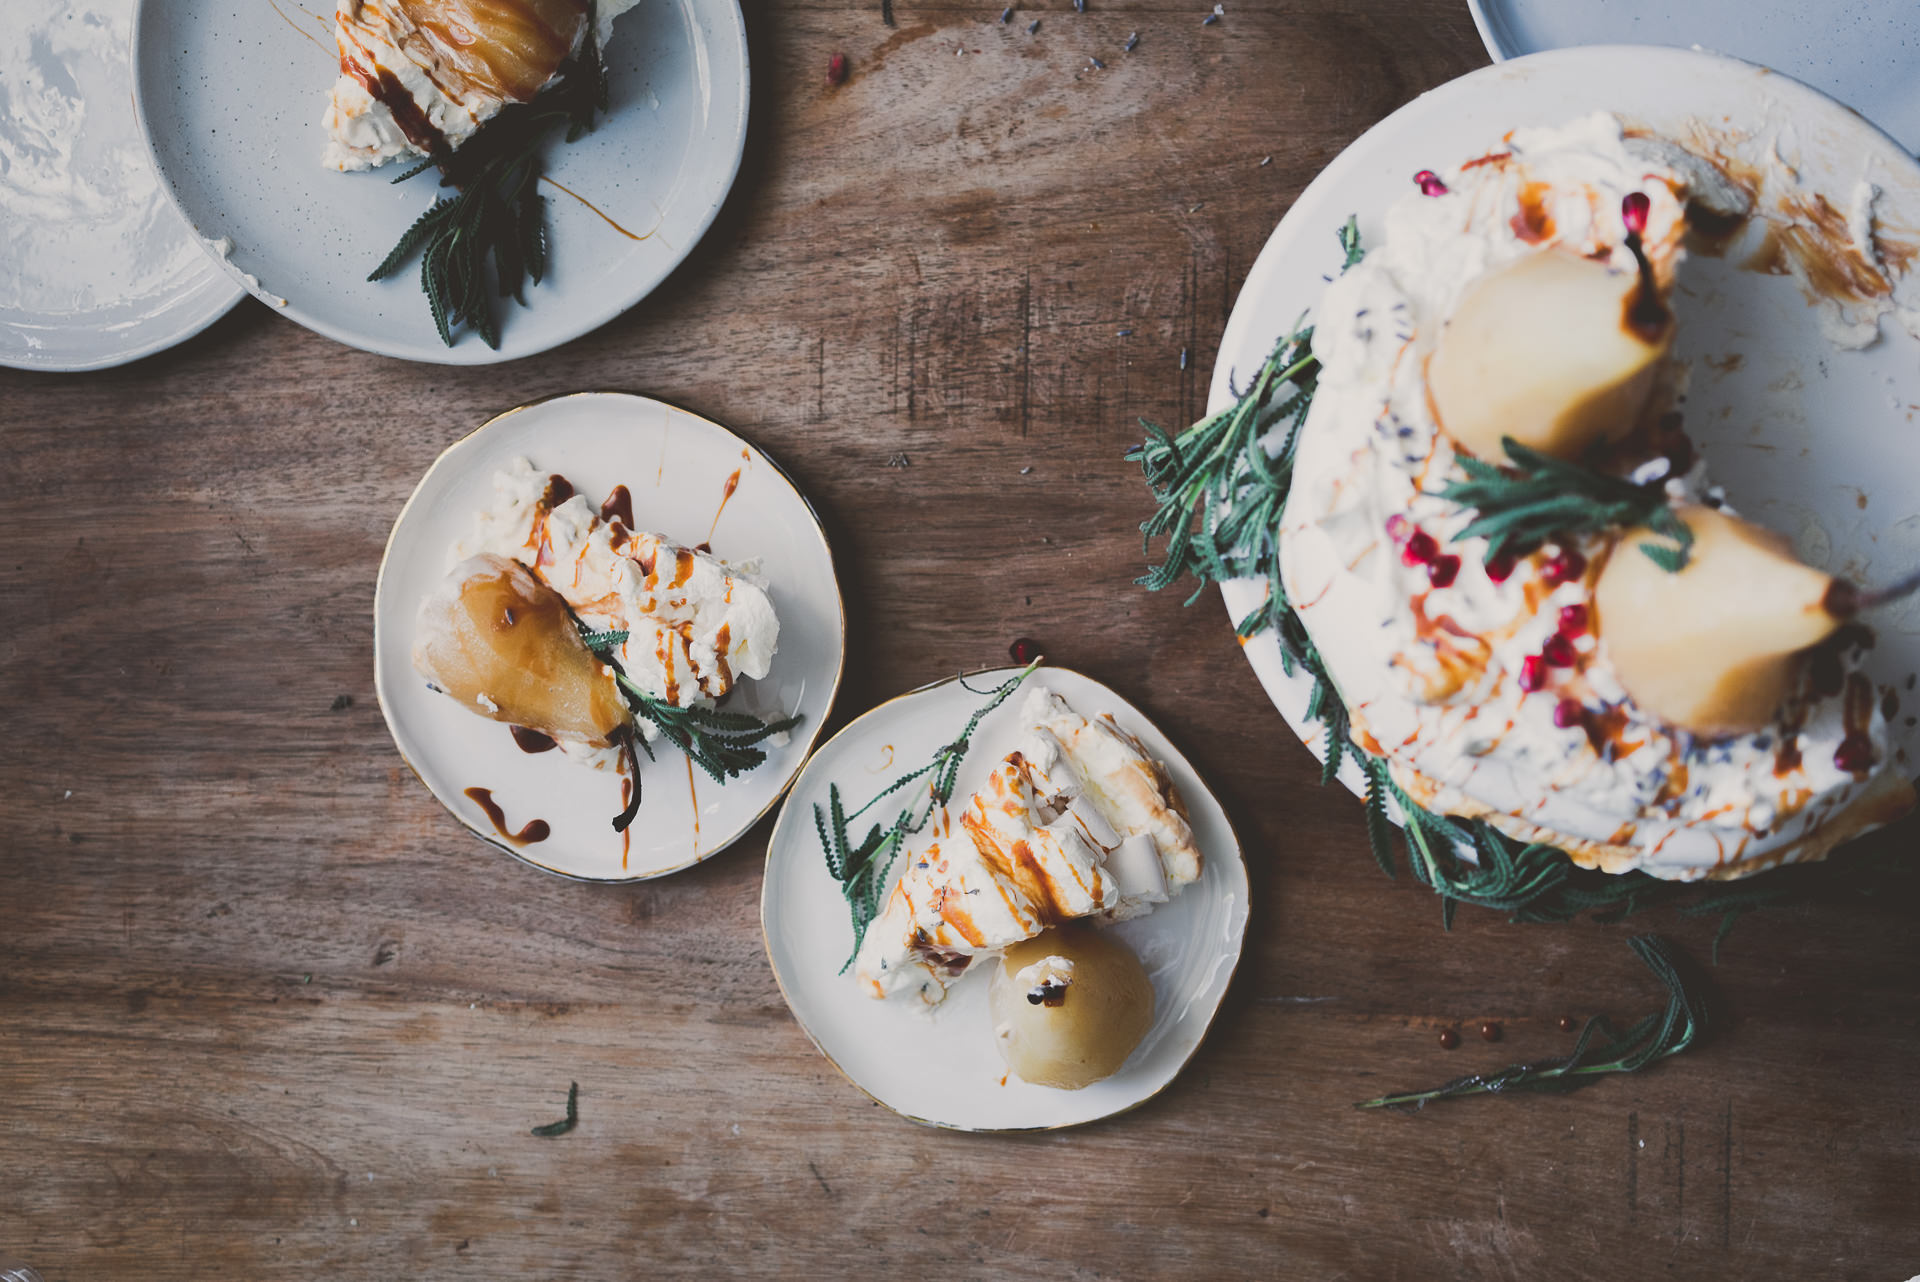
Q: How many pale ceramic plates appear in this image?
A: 6